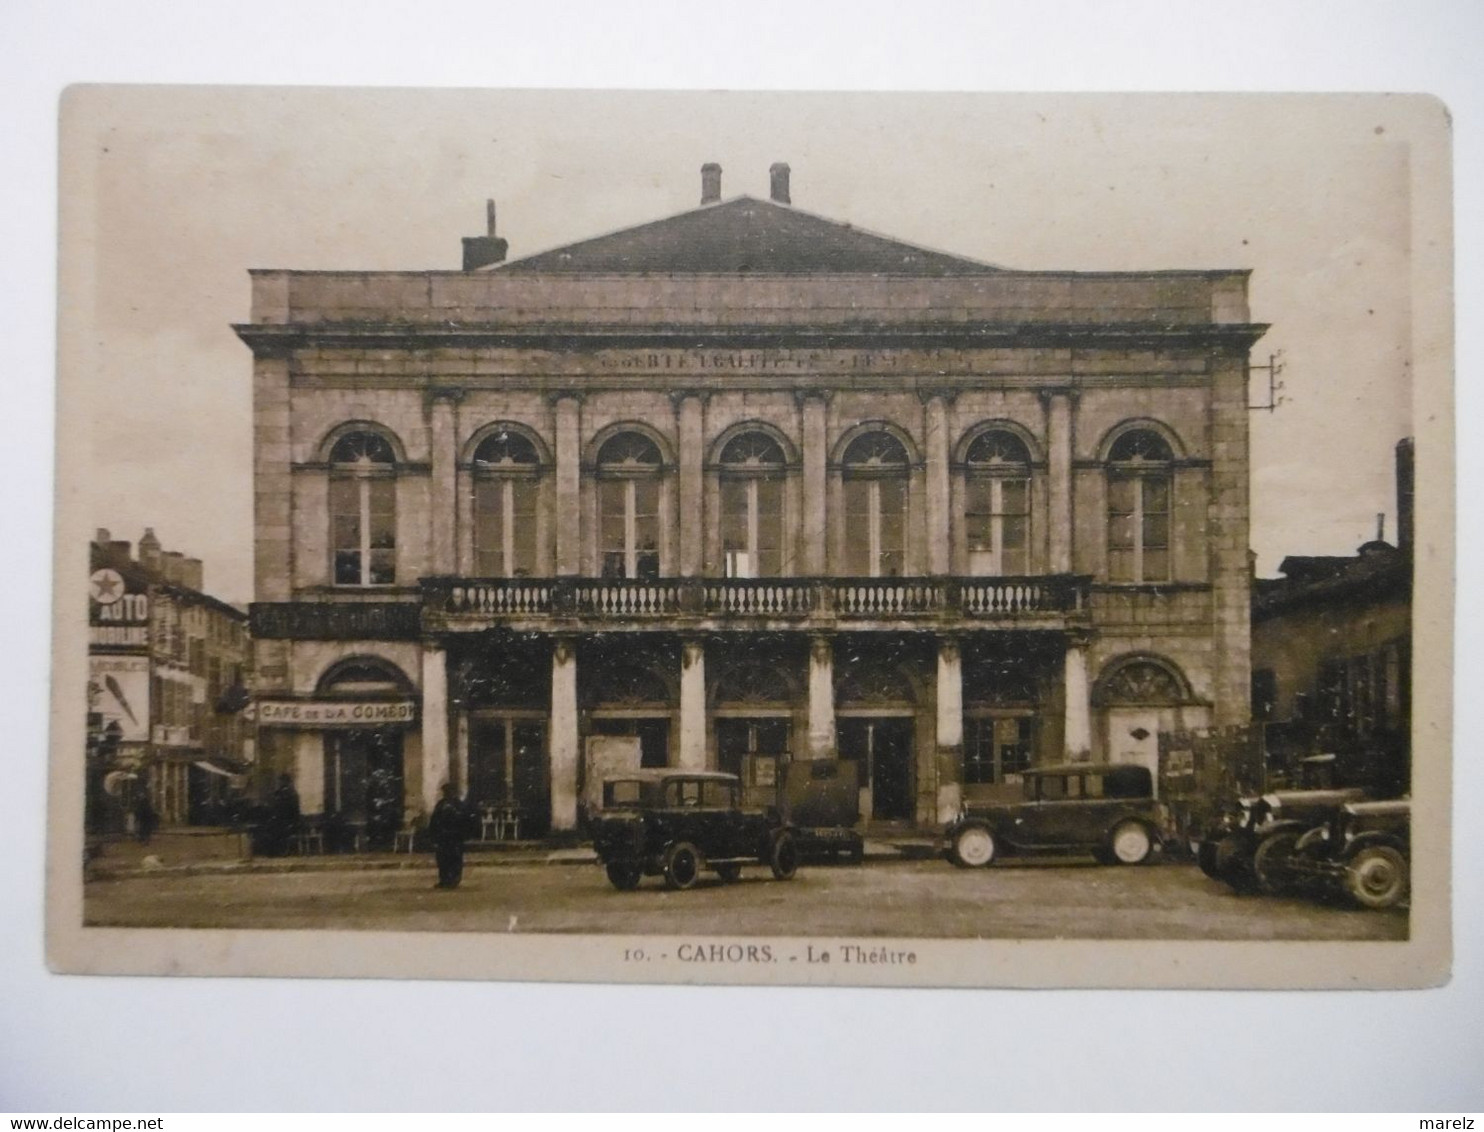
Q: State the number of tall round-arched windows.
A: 7